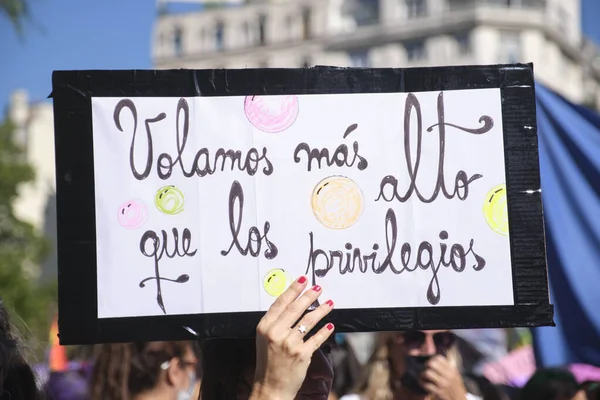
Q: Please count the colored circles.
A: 6